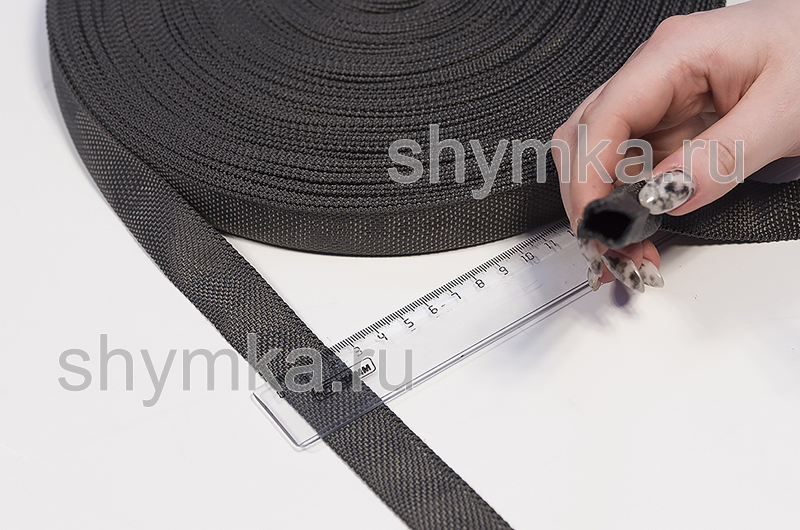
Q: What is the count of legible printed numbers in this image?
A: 9